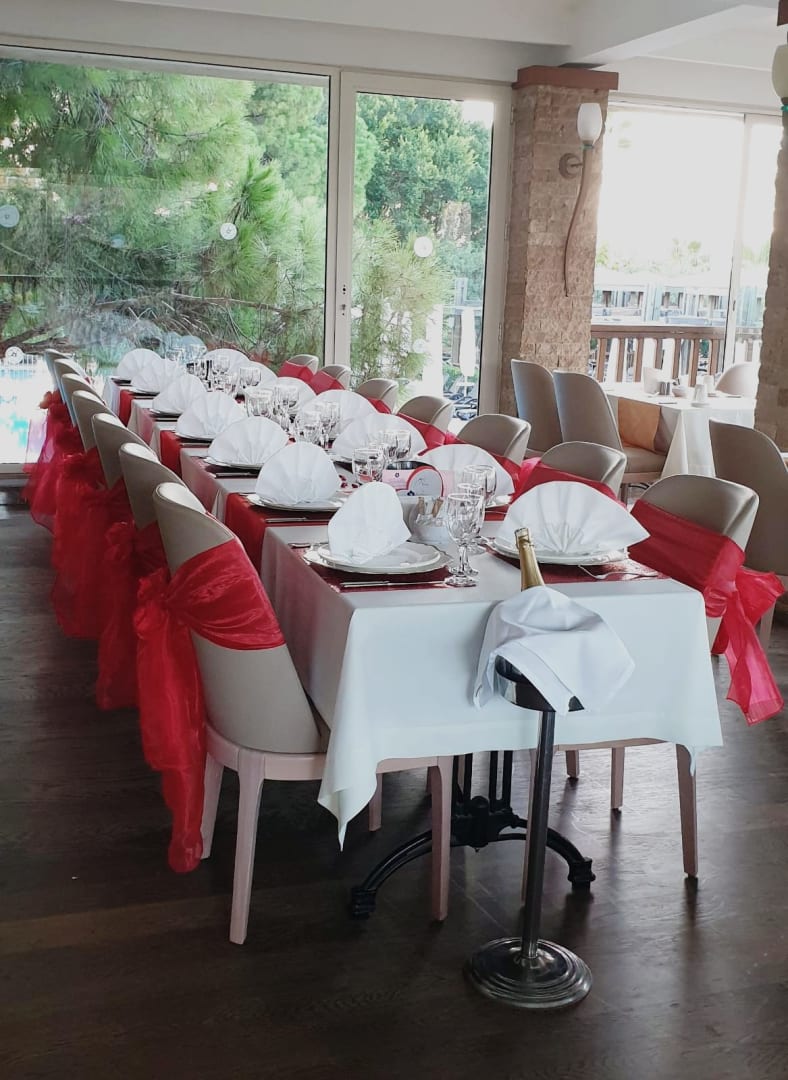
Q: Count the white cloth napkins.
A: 15